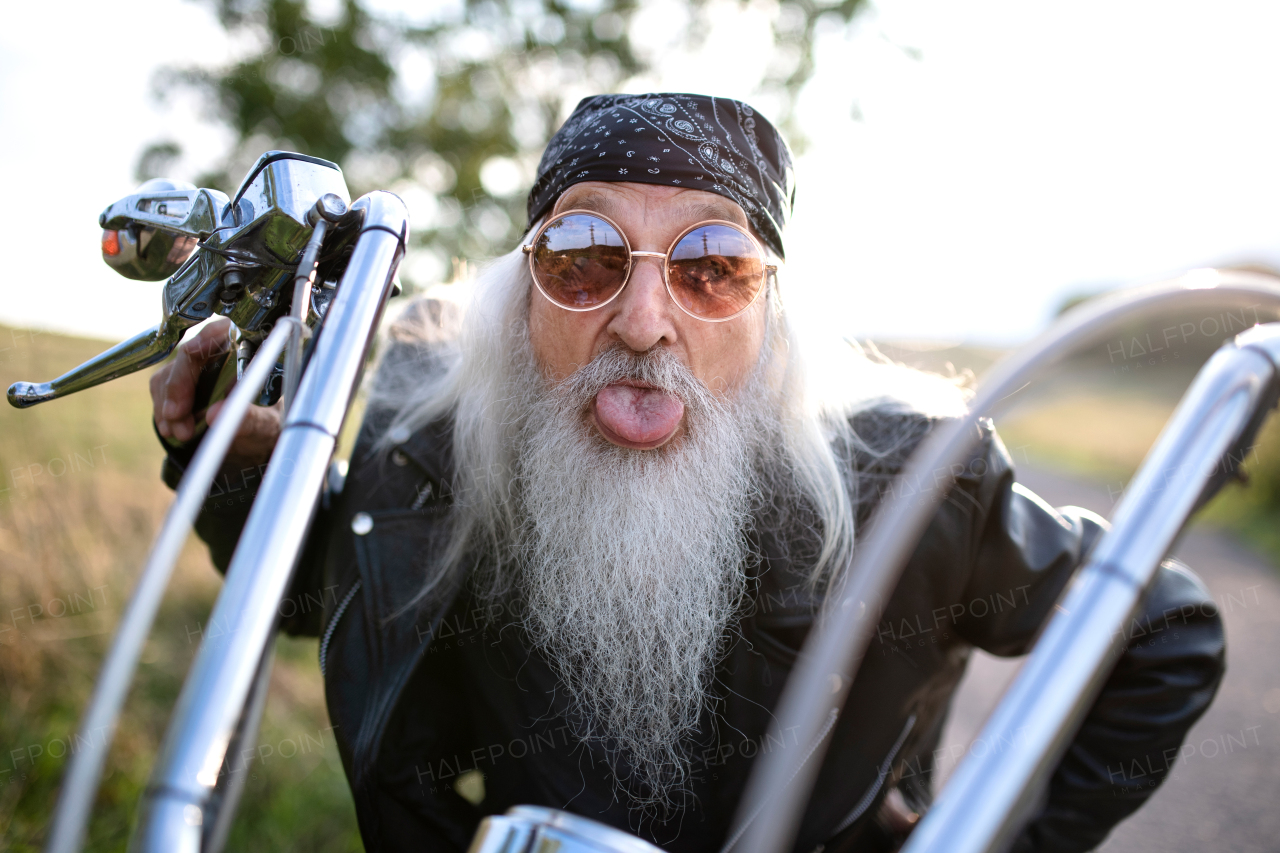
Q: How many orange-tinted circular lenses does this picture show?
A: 2